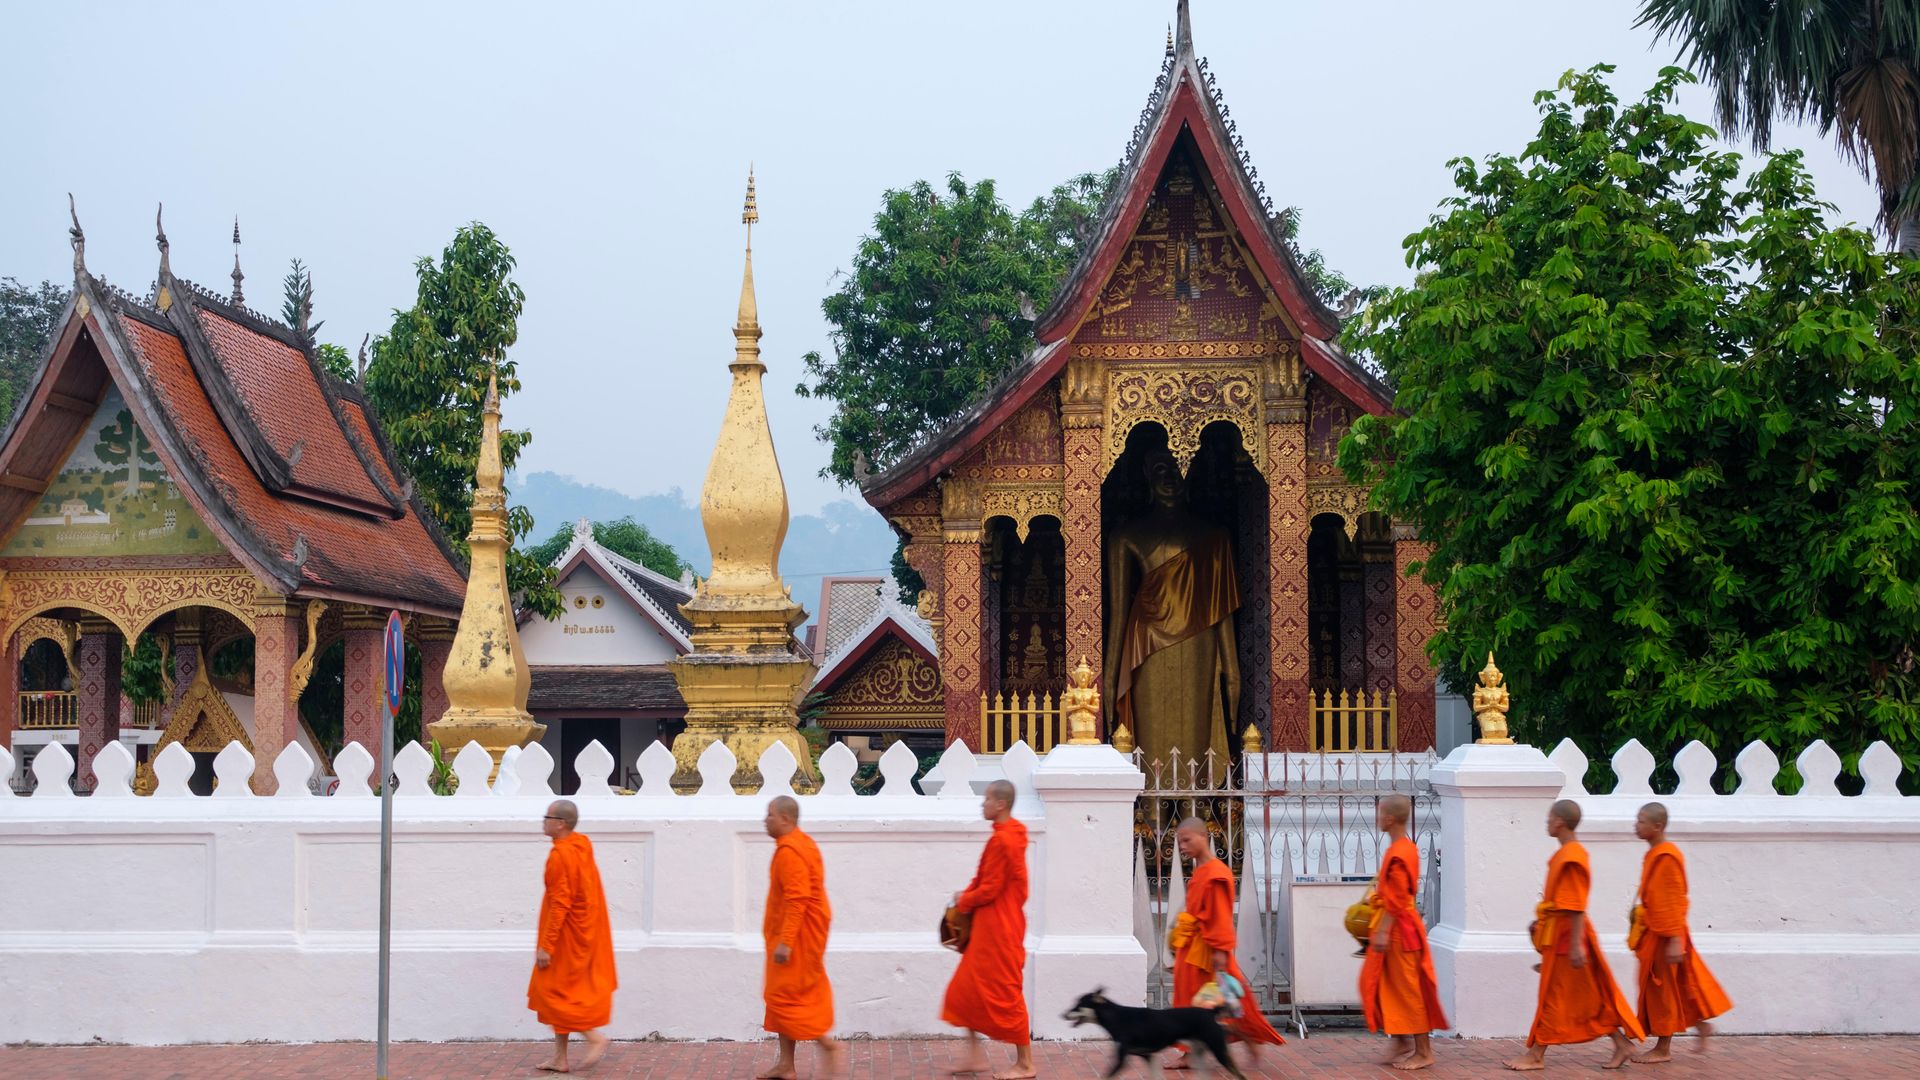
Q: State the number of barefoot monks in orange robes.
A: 7